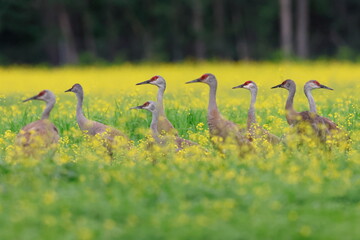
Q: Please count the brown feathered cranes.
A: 8